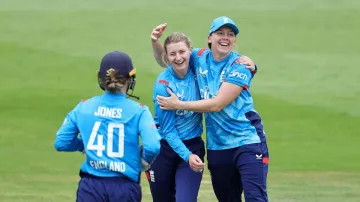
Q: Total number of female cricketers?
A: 3